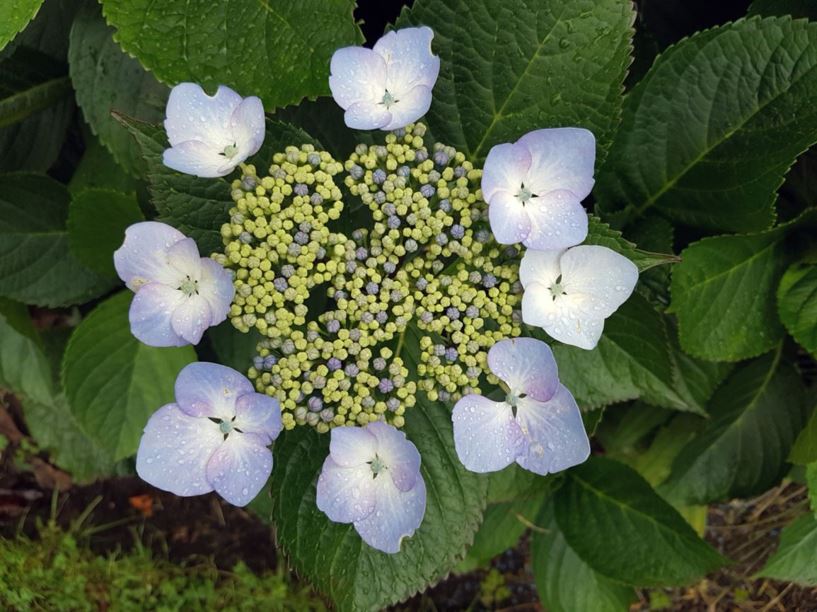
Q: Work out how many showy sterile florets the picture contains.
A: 8